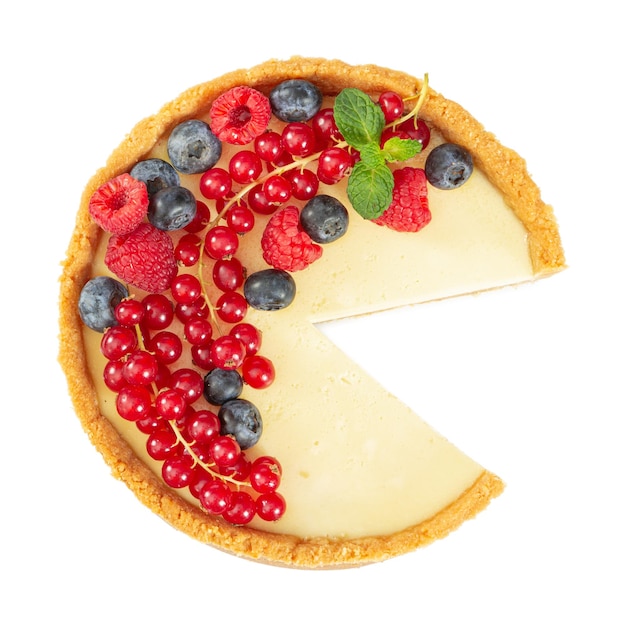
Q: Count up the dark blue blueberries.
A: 10